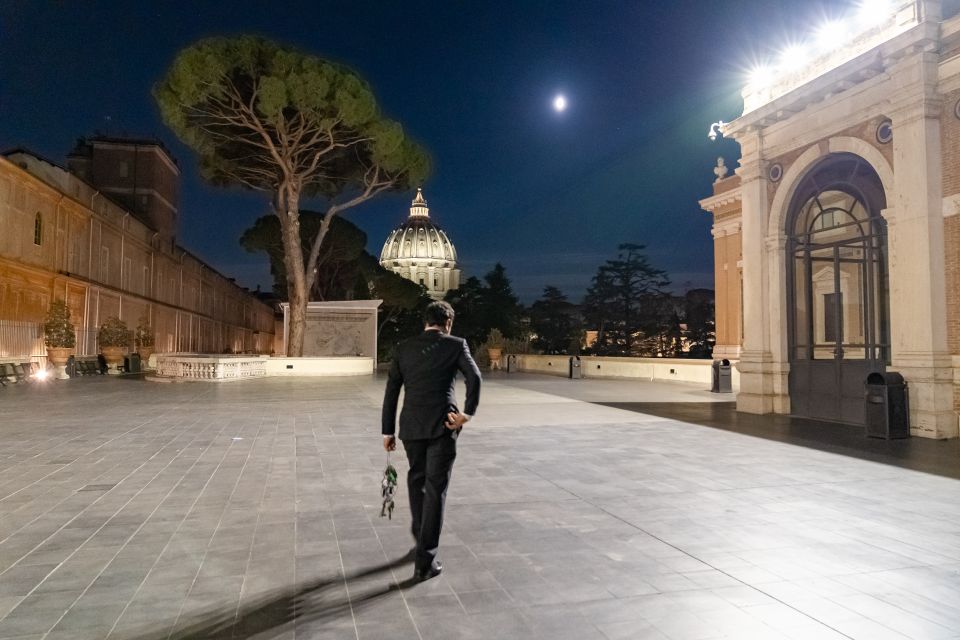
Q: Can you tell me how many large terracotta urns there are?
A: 4